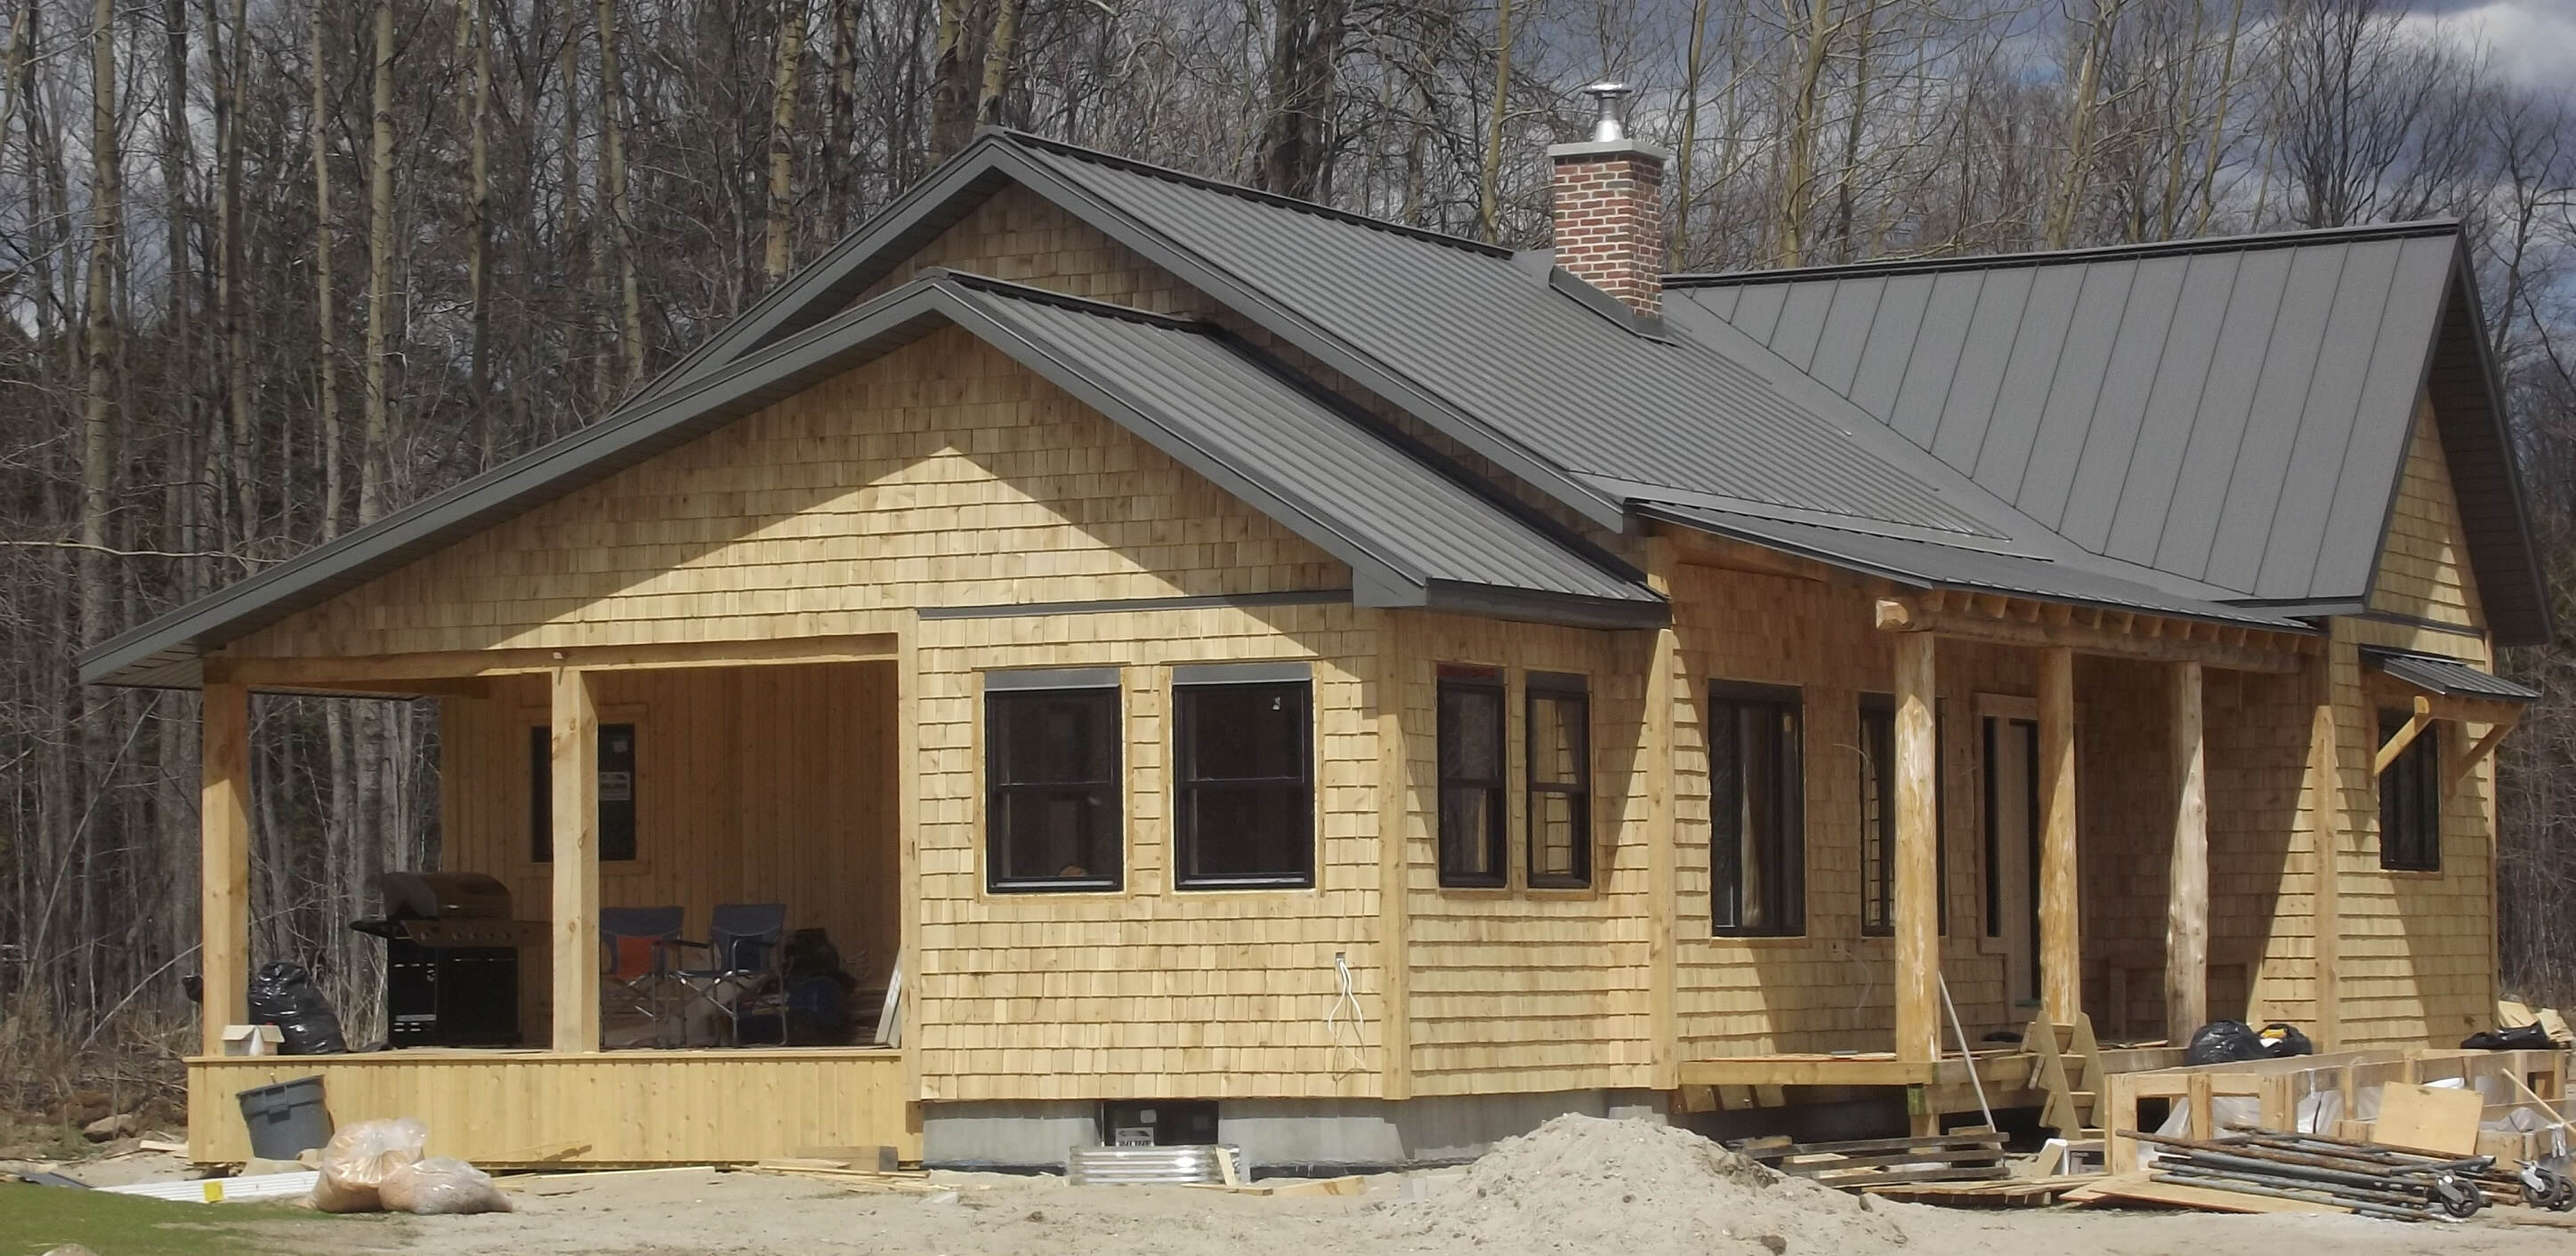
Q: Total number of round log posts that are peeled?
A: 3